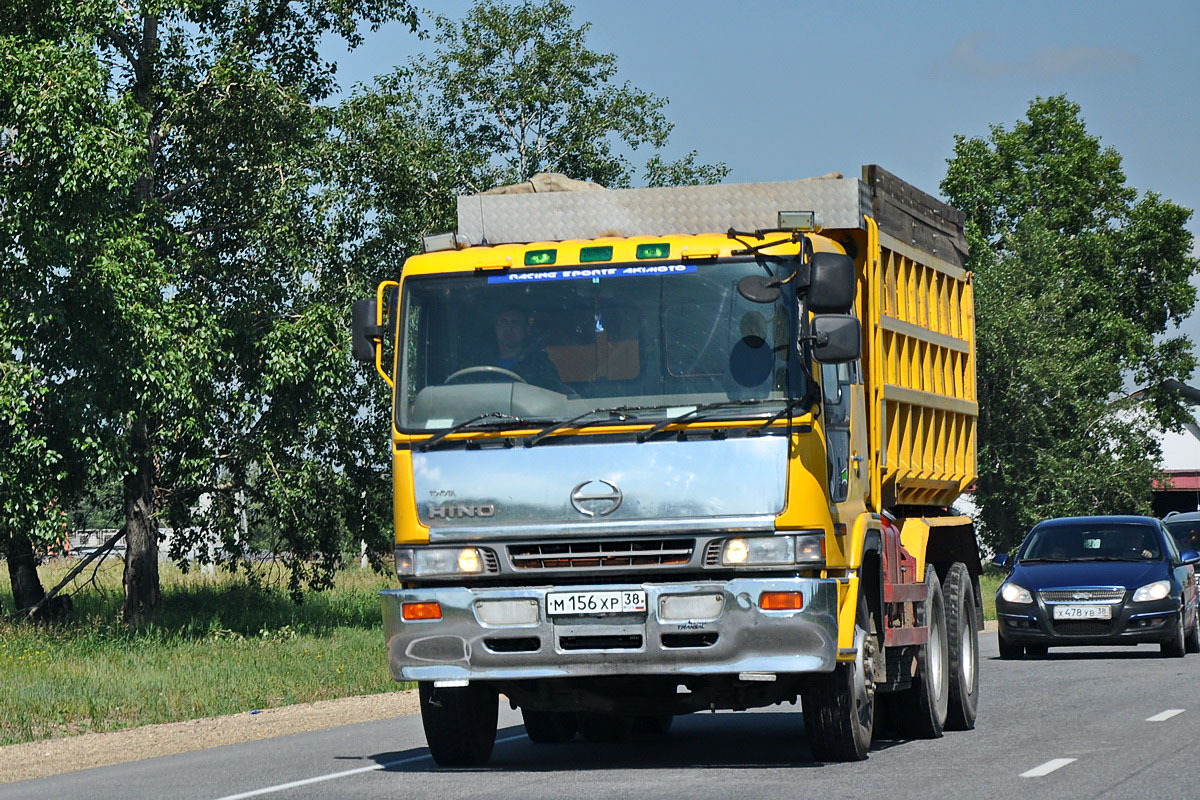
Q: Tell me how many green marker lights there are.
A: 3